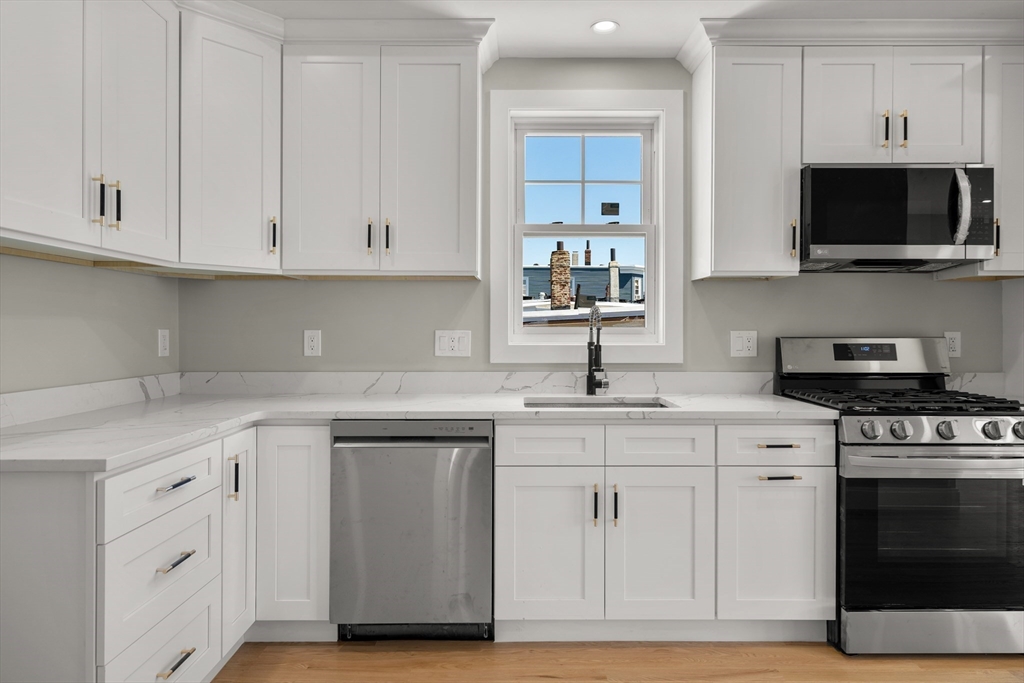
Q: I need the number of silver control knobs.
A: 5